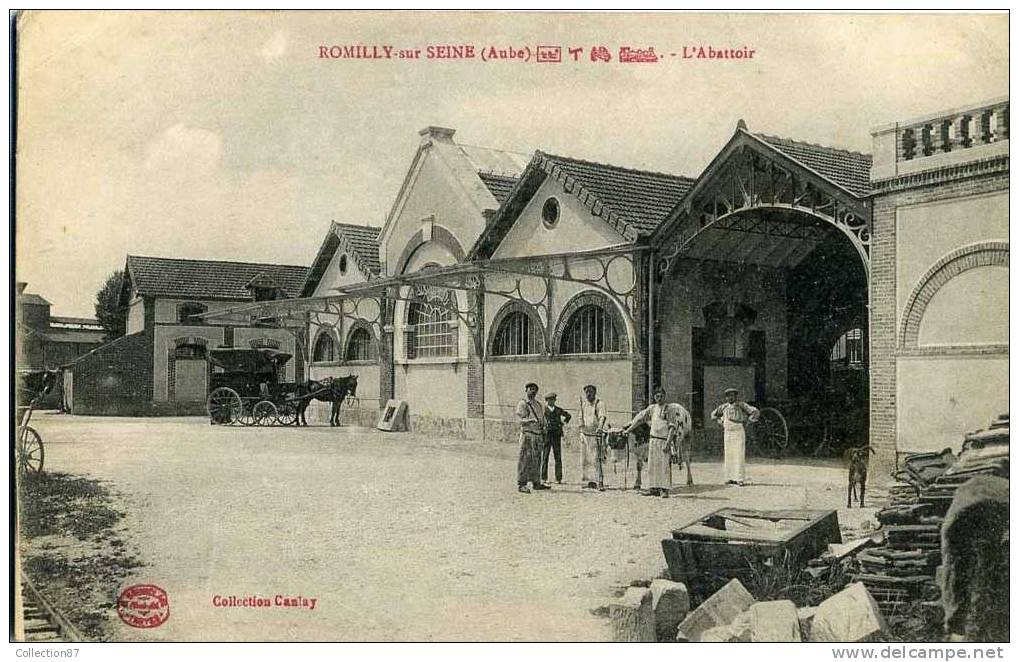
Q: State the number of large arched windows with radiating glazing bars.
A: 1